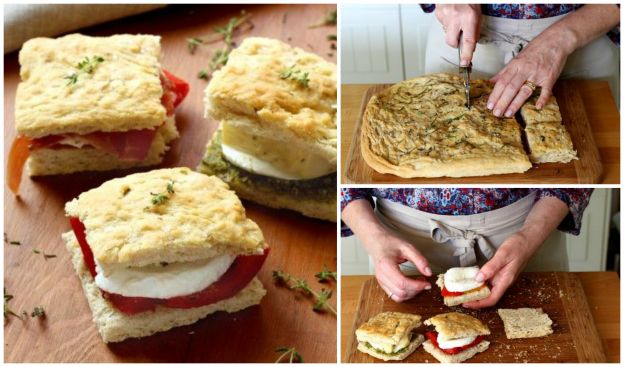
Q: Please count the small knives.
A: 1